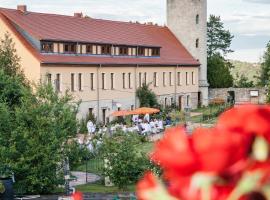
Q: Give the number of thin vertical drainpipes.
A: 3